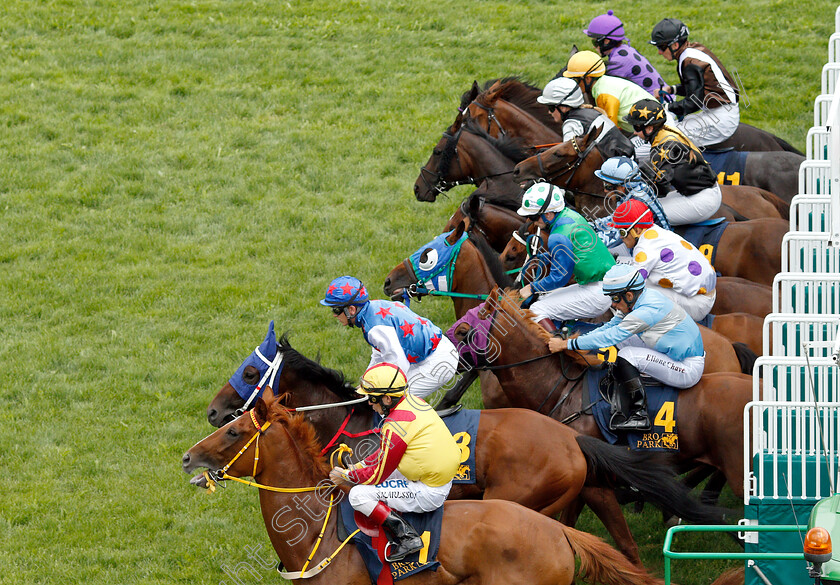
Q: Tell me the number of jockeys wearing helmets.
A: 11